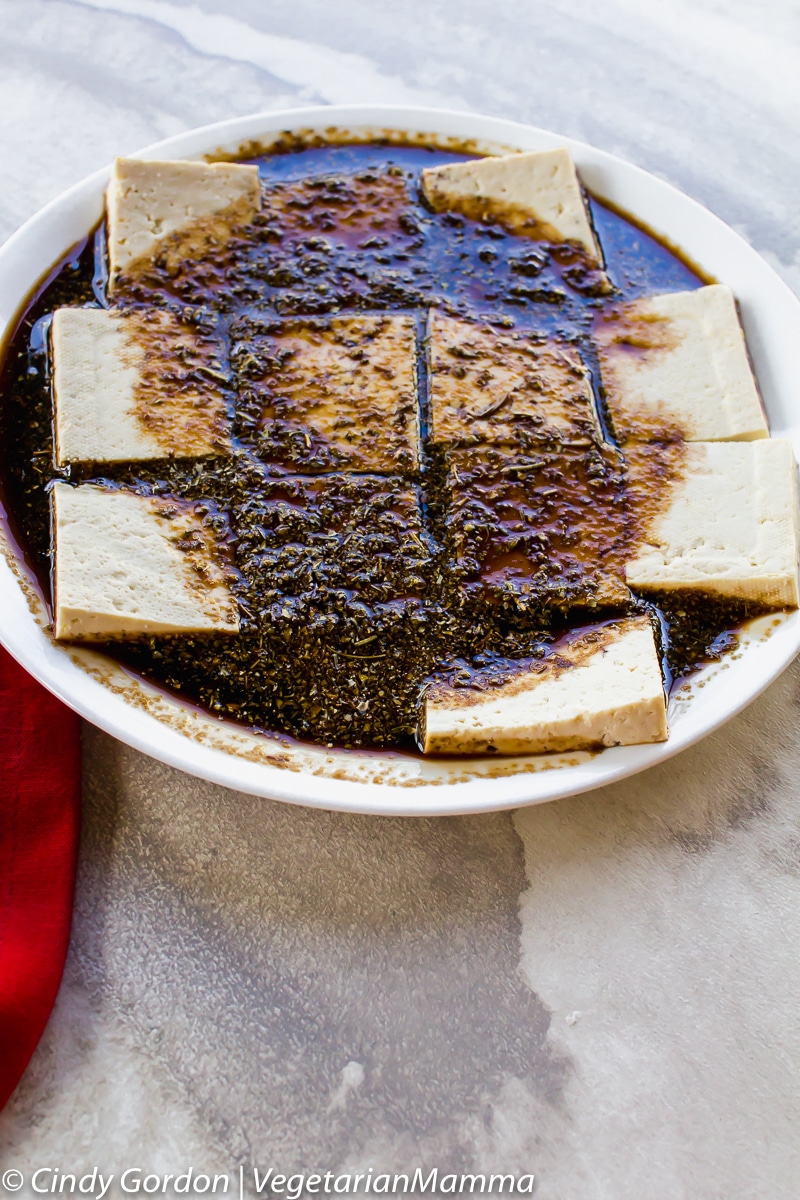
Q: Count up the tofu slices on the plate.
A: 12